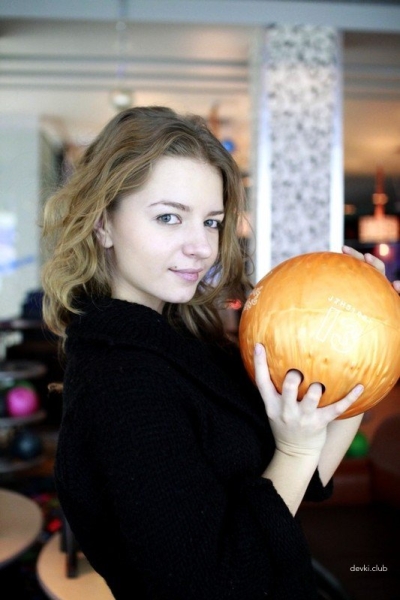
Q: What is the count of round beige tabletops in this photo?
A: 2